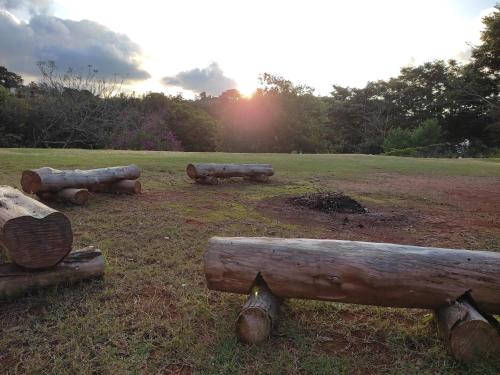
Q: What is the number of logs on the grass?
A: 11